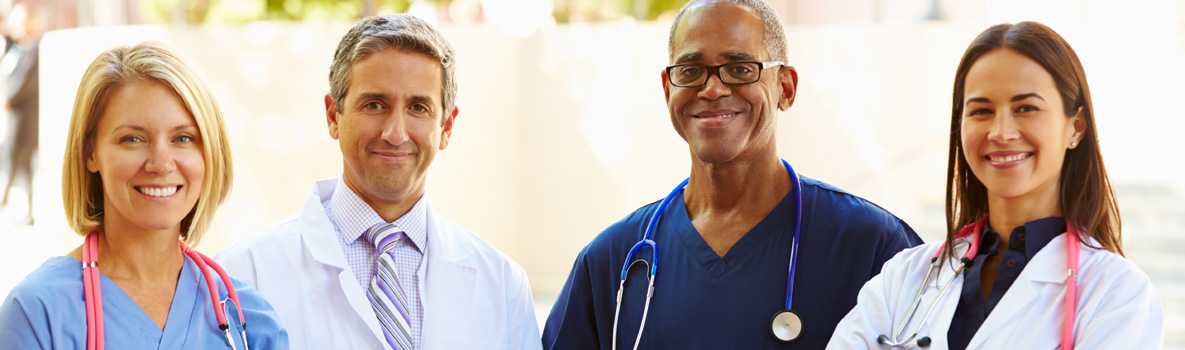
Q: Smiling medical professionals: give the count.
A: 4